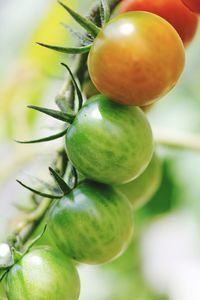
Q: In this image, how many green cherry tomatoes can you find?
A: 4